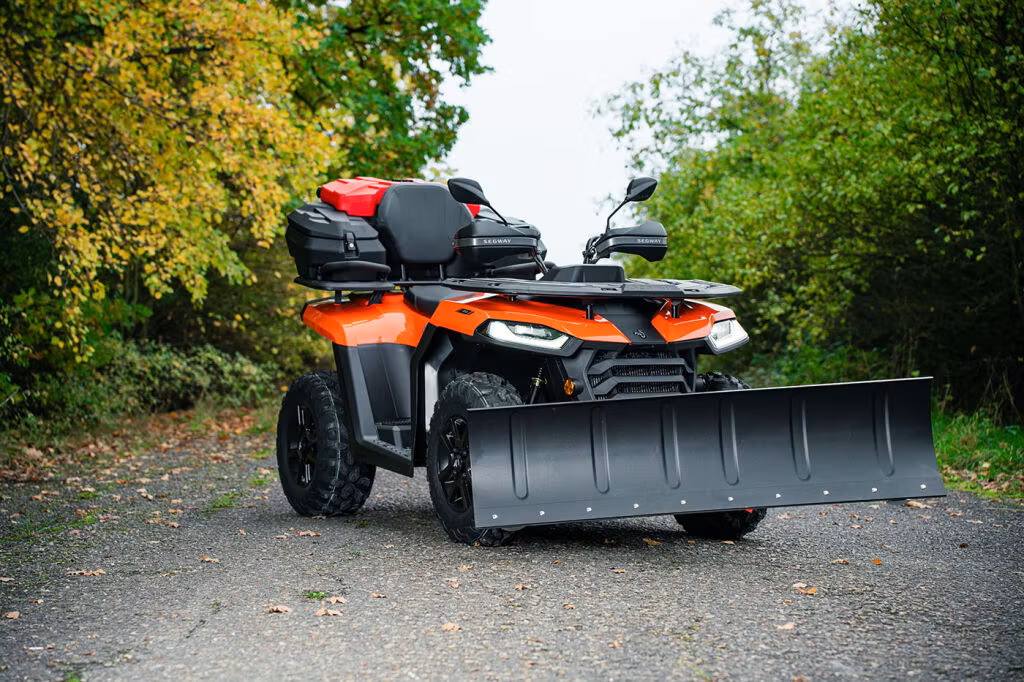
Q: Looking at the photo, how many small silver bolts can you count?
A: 10